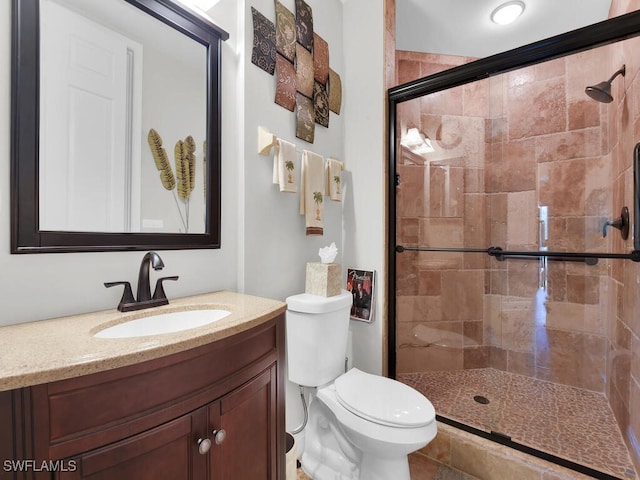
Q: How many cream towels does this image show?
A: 3